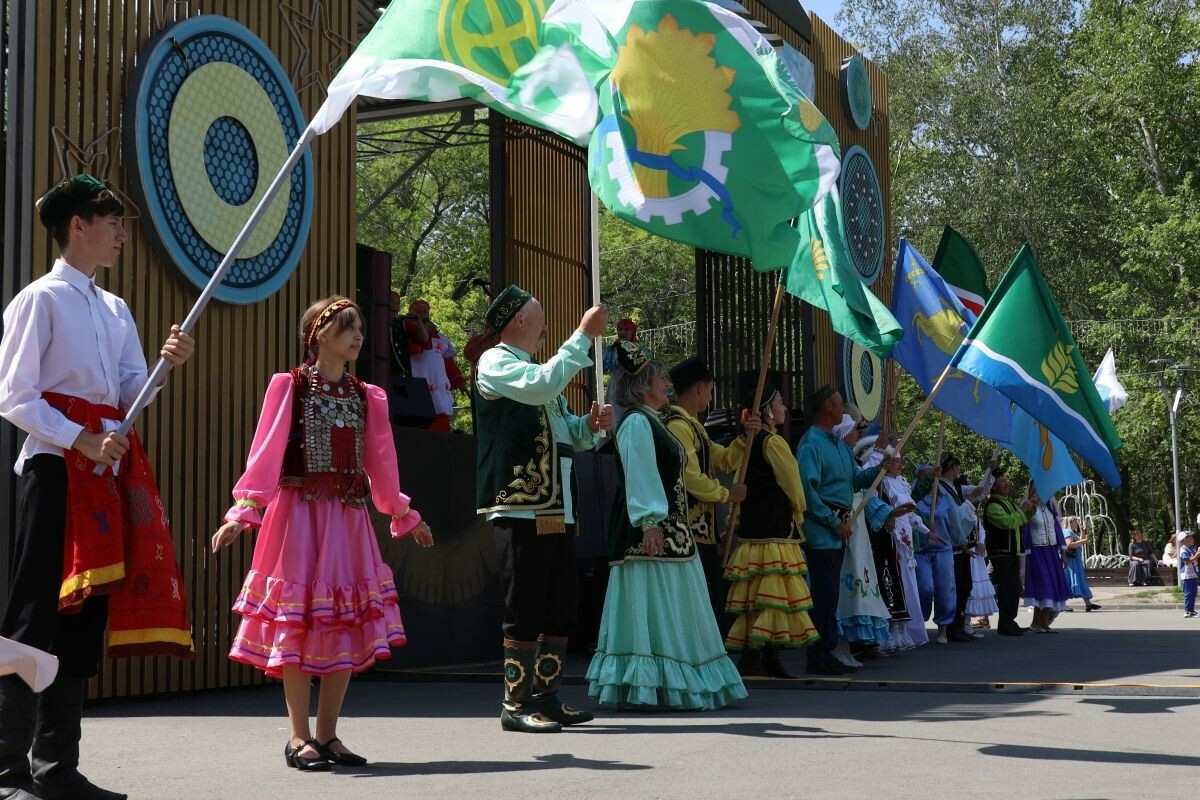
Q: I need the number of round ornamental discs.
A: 4